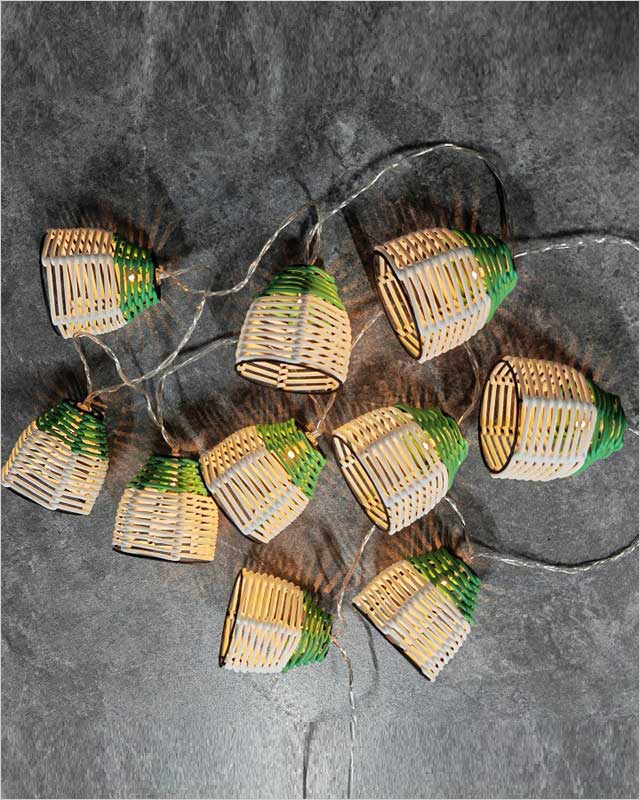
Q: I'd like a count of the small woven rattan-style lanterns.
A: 10